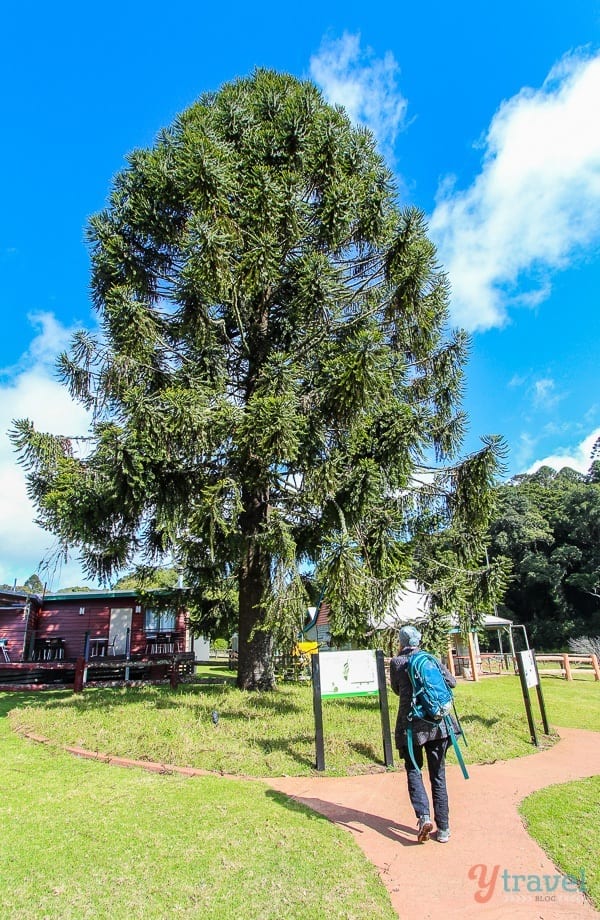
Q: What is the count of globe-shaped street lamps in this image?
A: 0